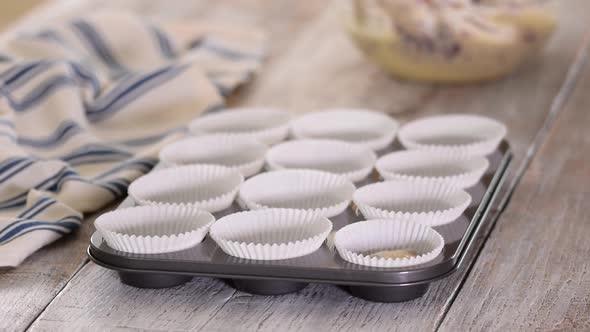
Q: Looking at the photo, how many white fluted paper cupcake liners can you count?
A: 12